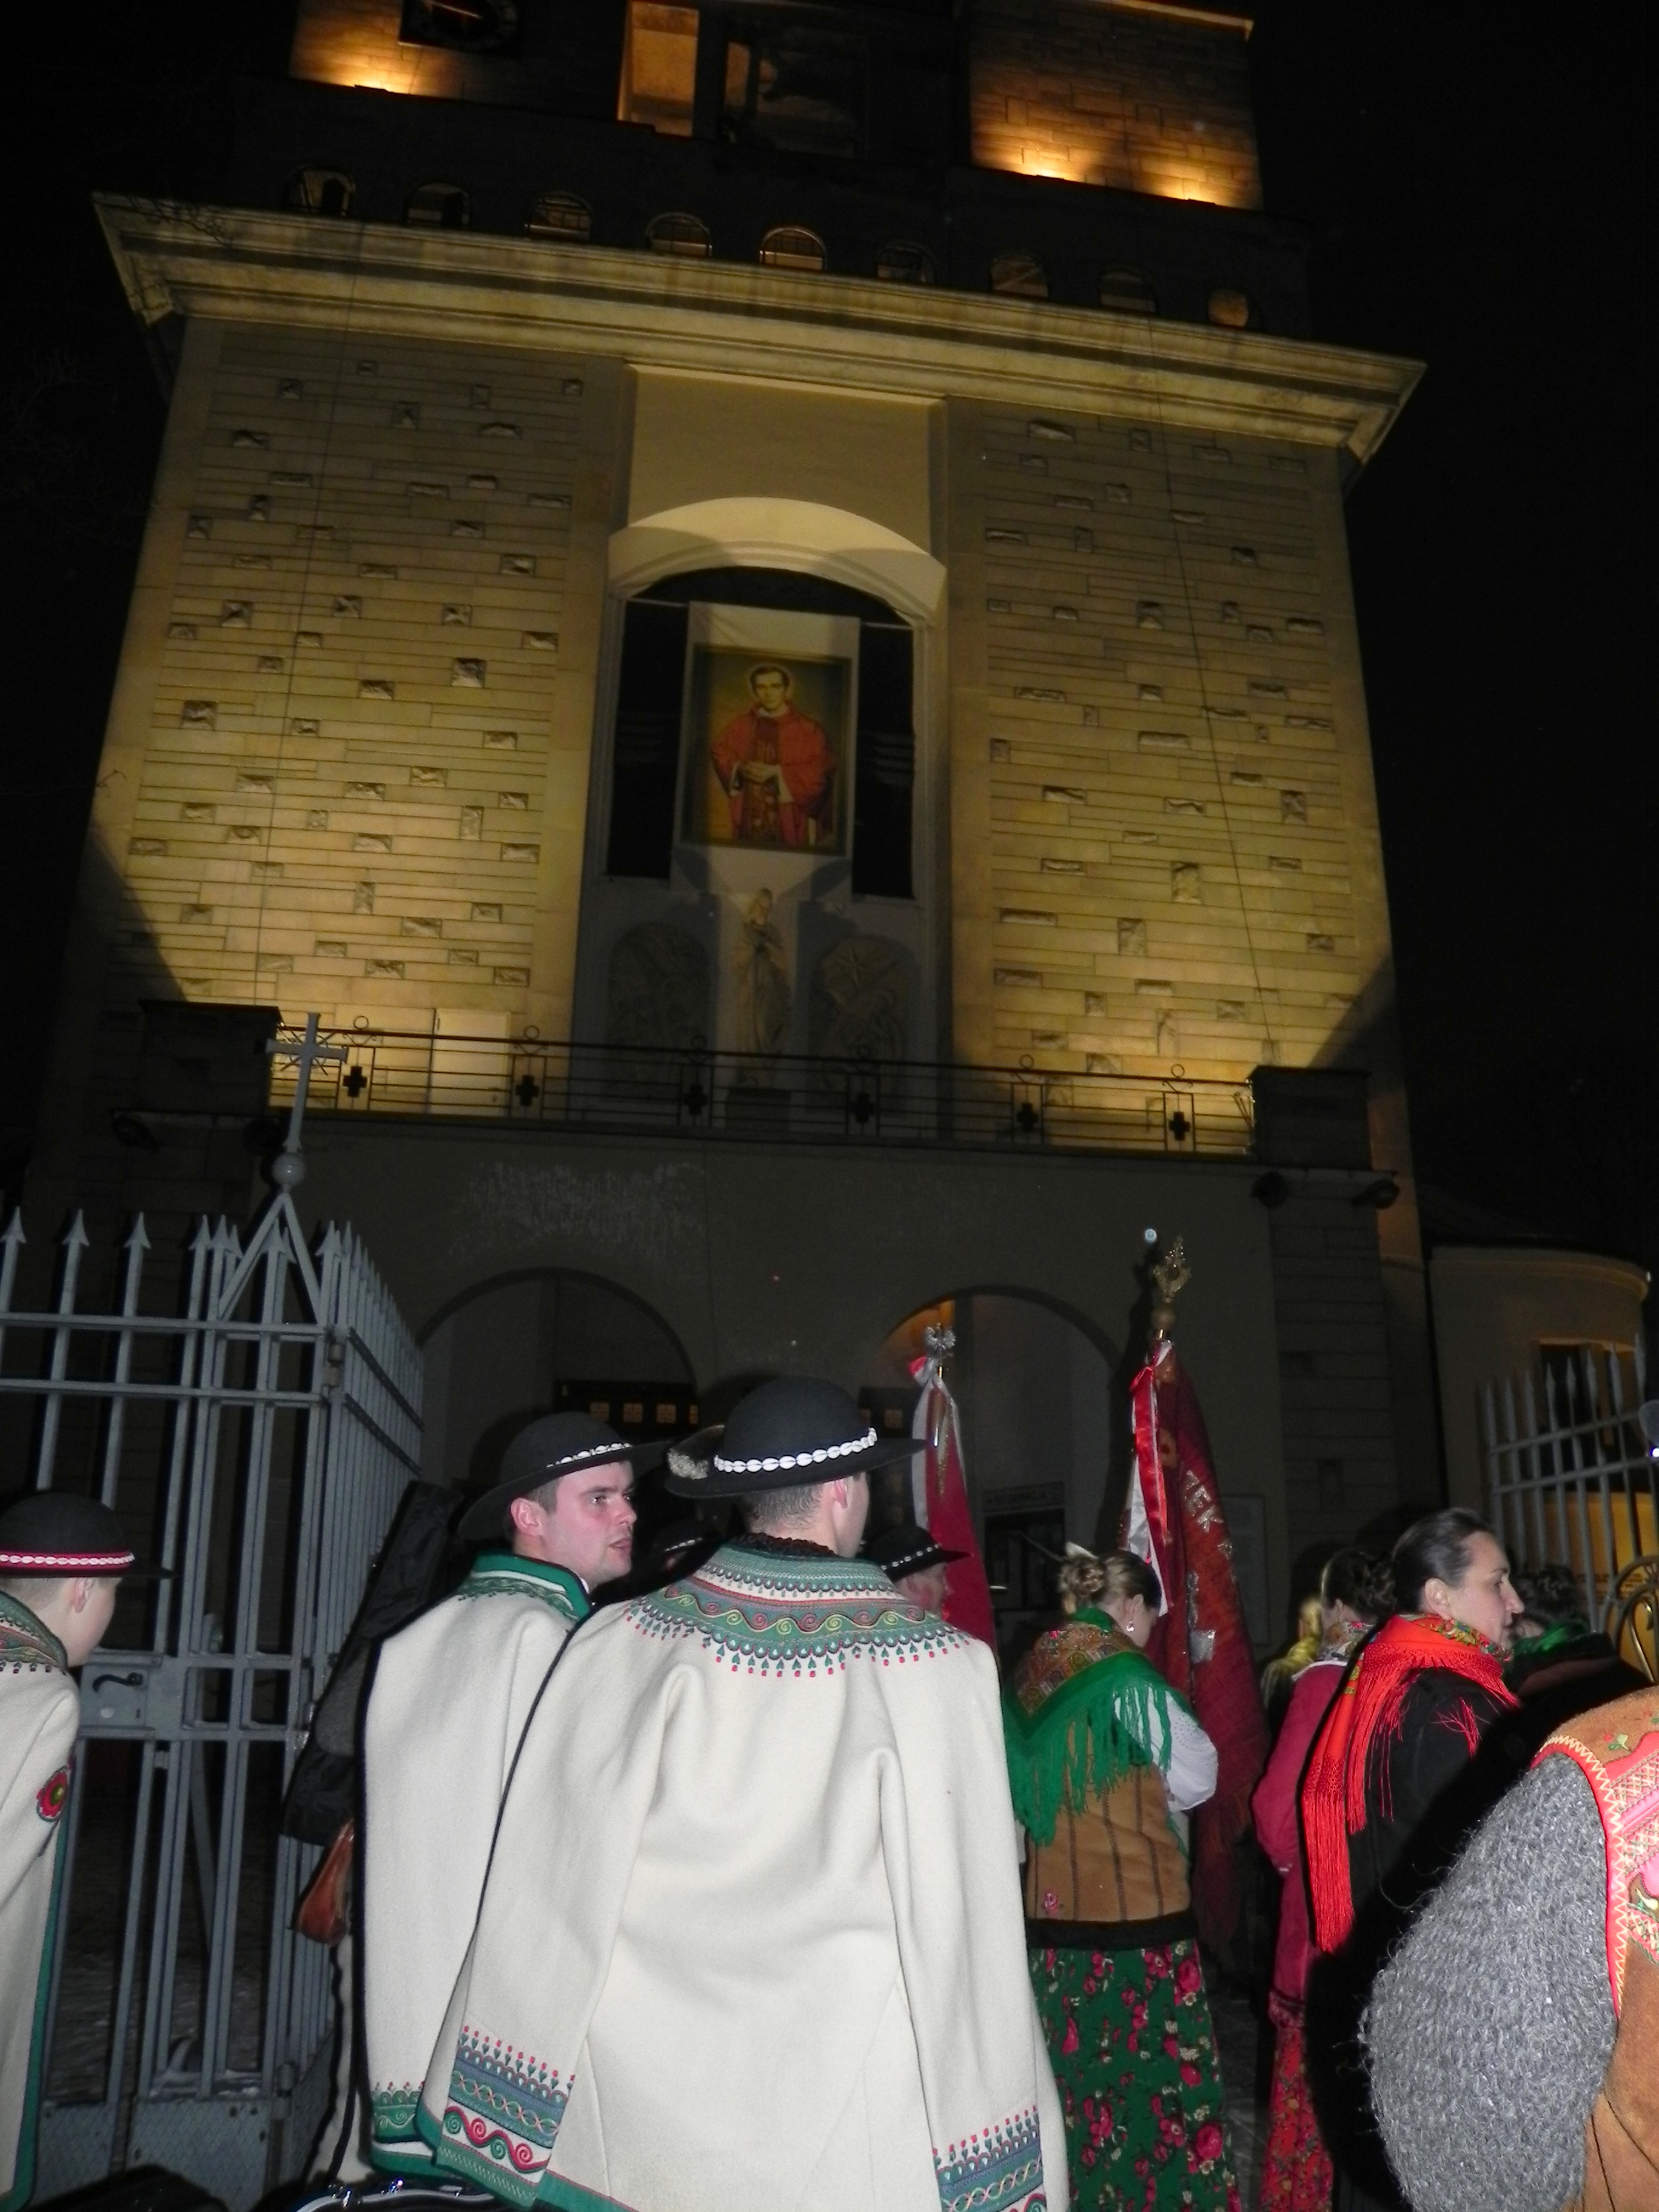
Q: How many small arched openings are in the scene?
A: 9